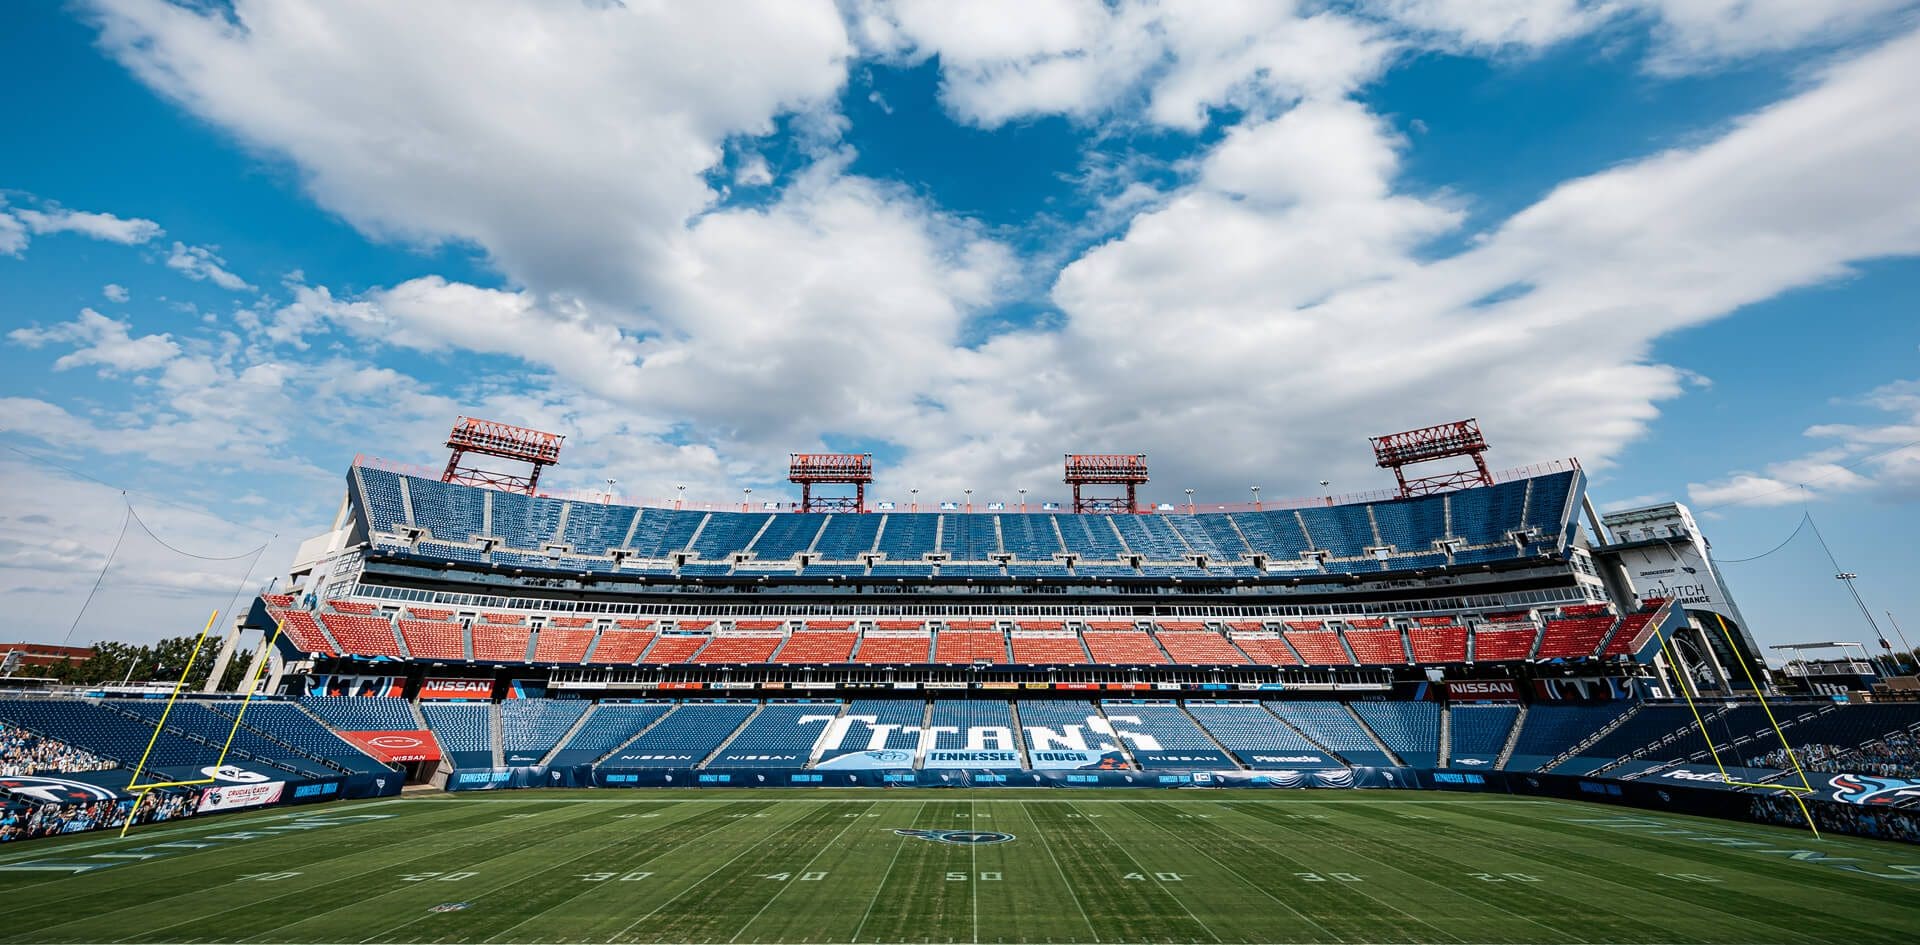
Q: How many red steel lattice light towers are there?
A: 4